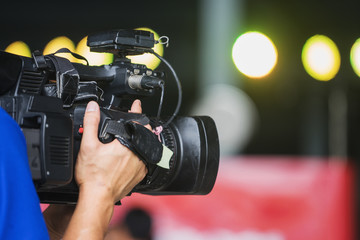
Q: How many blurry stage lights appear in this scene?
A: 7